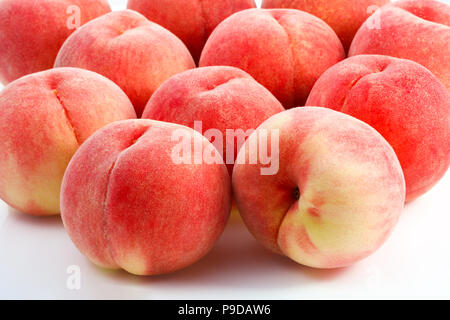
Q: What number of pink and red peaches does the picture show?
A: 11